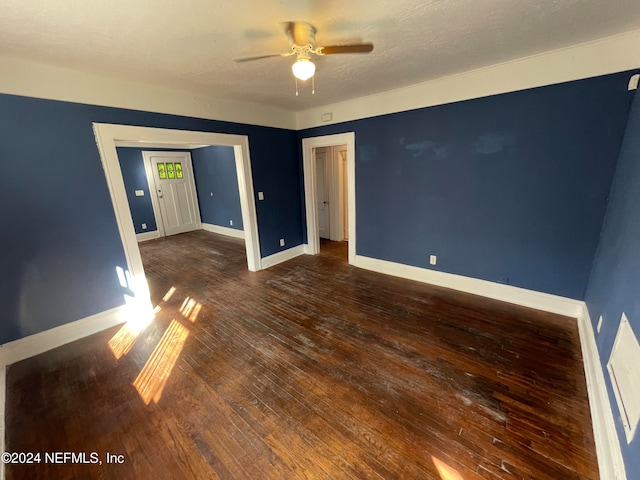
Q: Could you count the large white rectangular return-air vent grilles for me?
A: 1